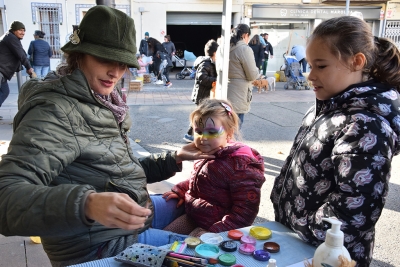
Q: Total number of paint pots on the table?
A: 12